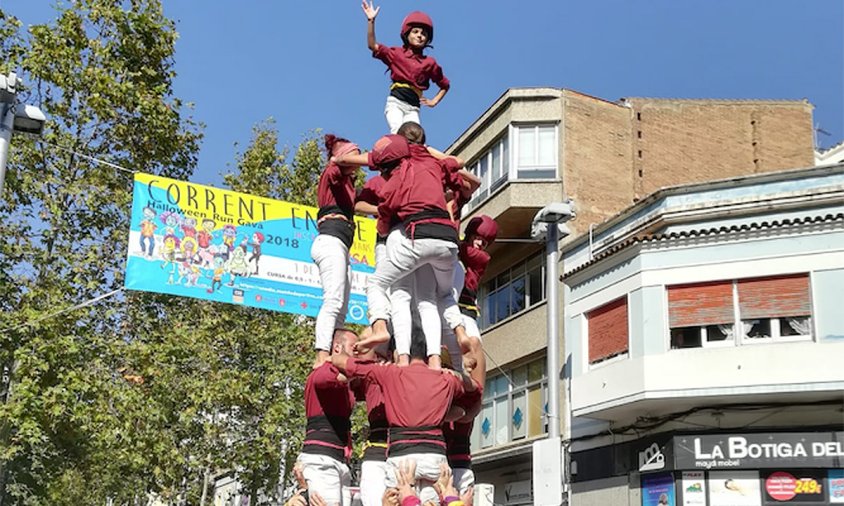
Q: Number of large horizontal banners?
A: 1